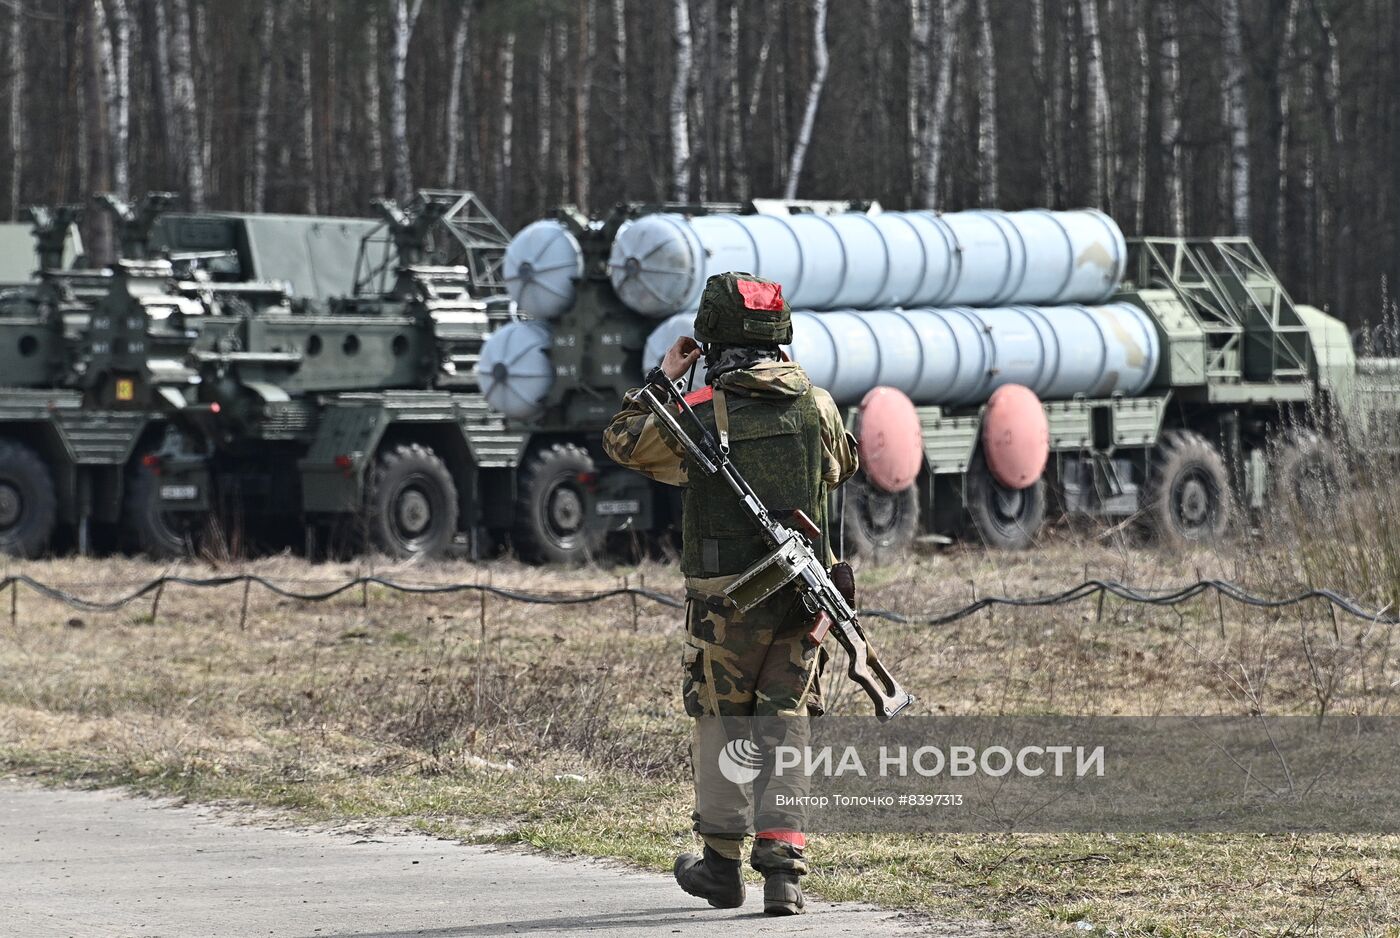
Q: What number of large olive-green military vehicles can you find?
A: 3